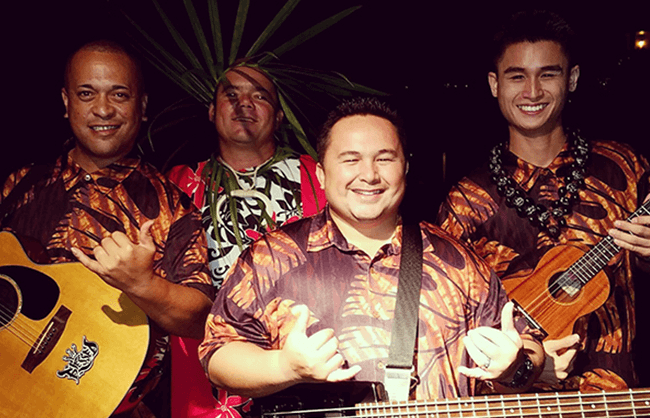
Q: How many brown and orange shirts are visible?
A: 3